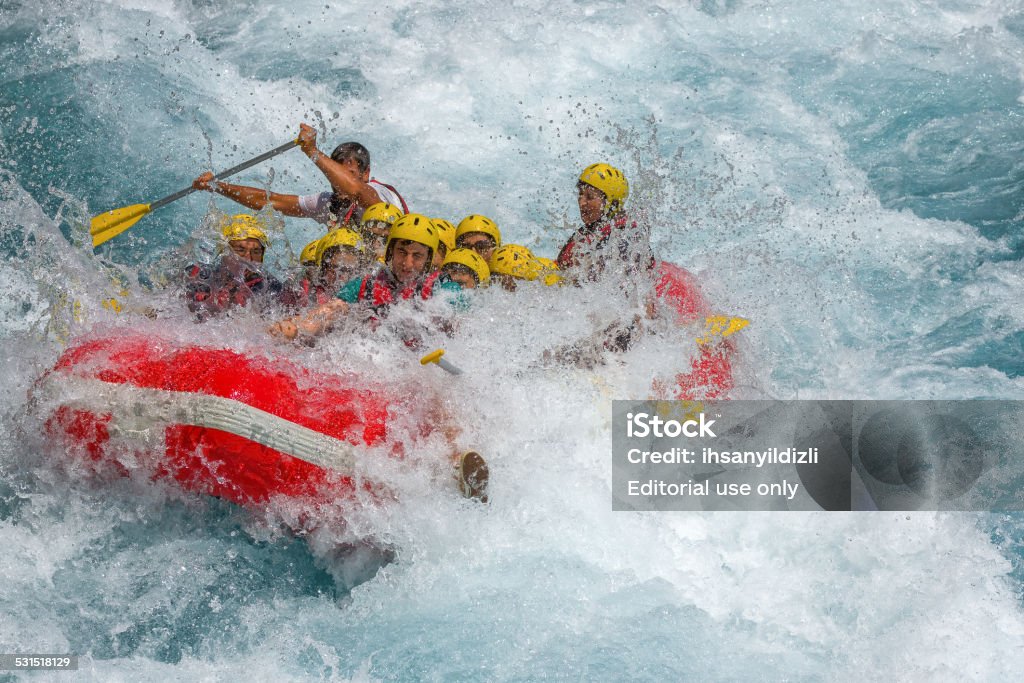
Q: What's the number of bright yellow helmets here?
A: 11